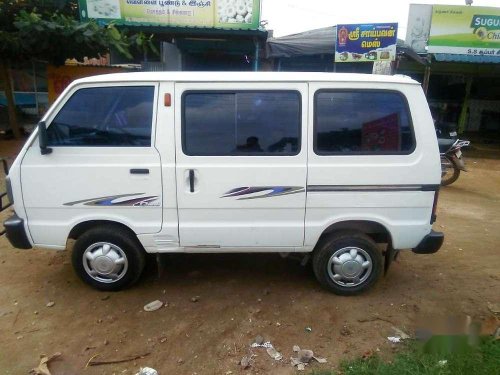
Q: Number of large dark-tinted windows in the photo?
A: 3